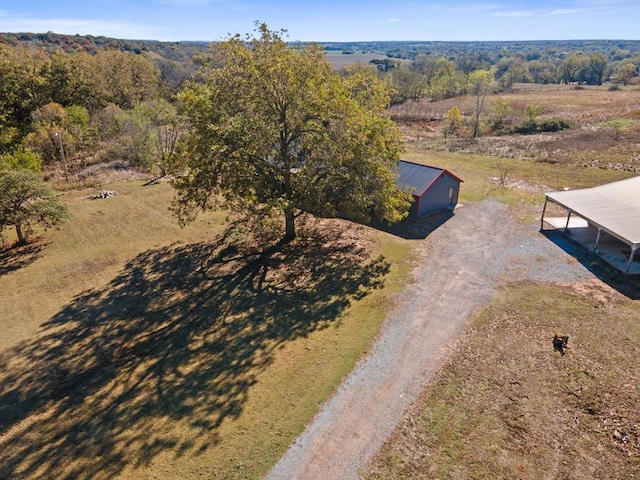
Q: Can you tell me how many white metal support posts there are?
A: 4